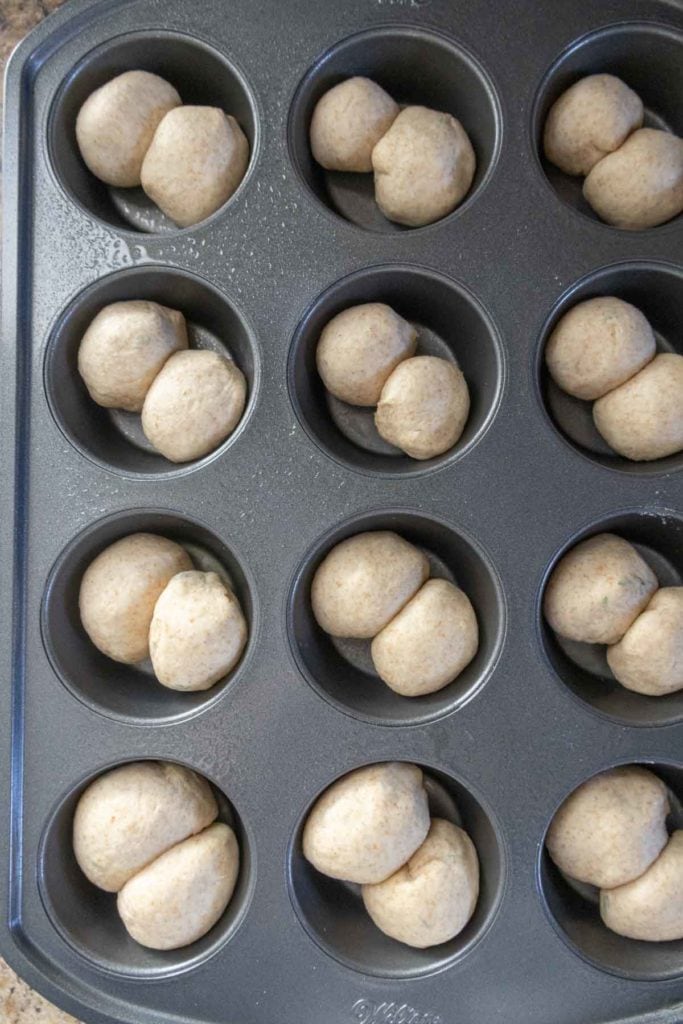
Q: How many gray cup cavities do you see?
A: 12